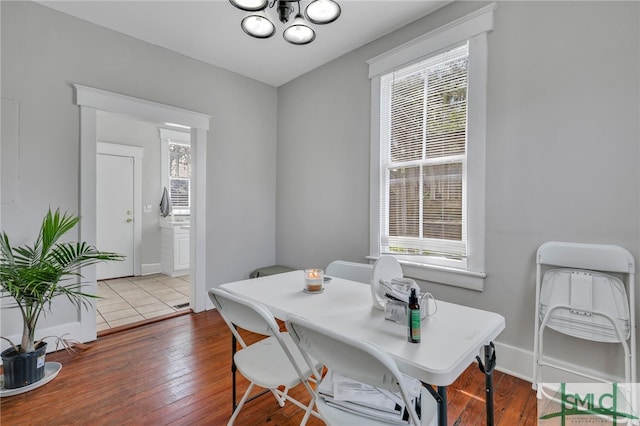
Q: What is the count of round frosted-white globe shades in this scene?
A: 4